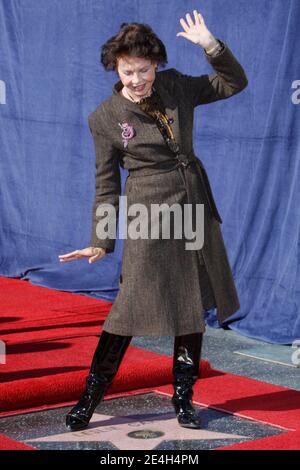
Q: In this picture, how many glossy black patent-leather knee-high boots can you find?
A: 2